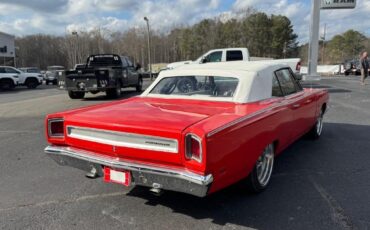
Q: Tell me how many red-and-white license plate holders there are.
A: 1